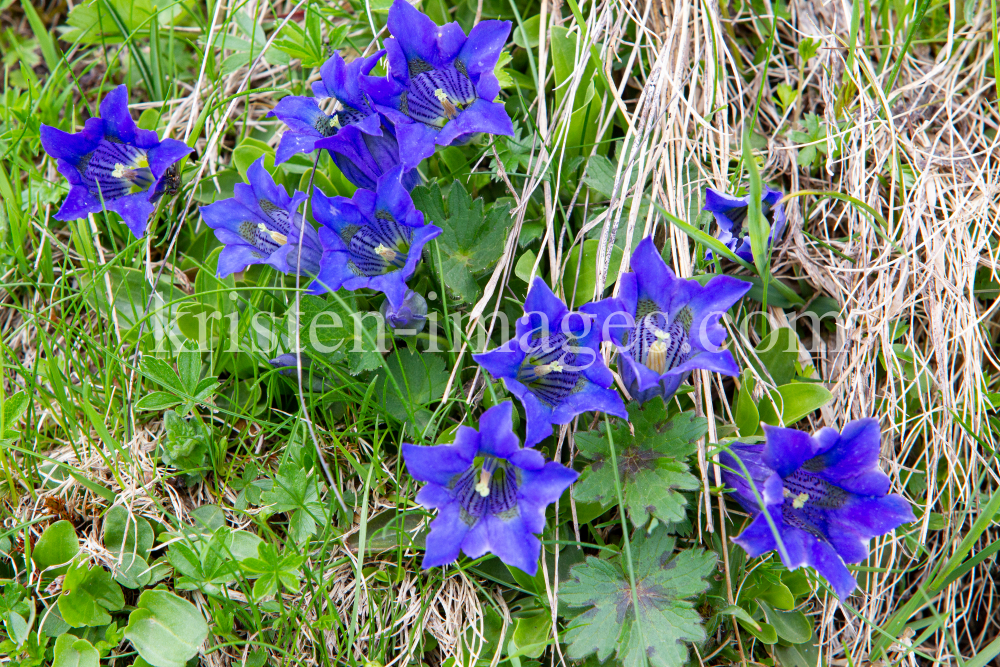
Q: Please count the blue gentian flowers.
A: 10